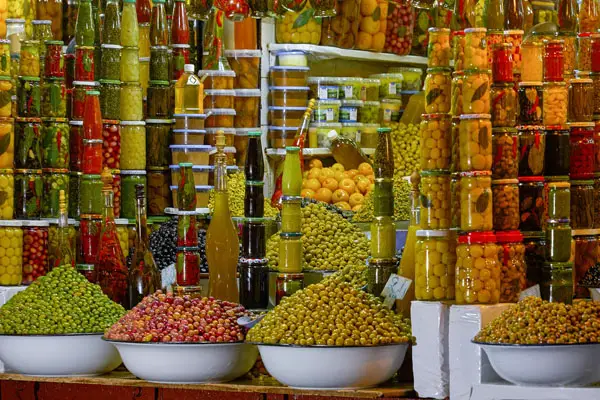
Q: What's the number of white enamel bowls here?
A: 4